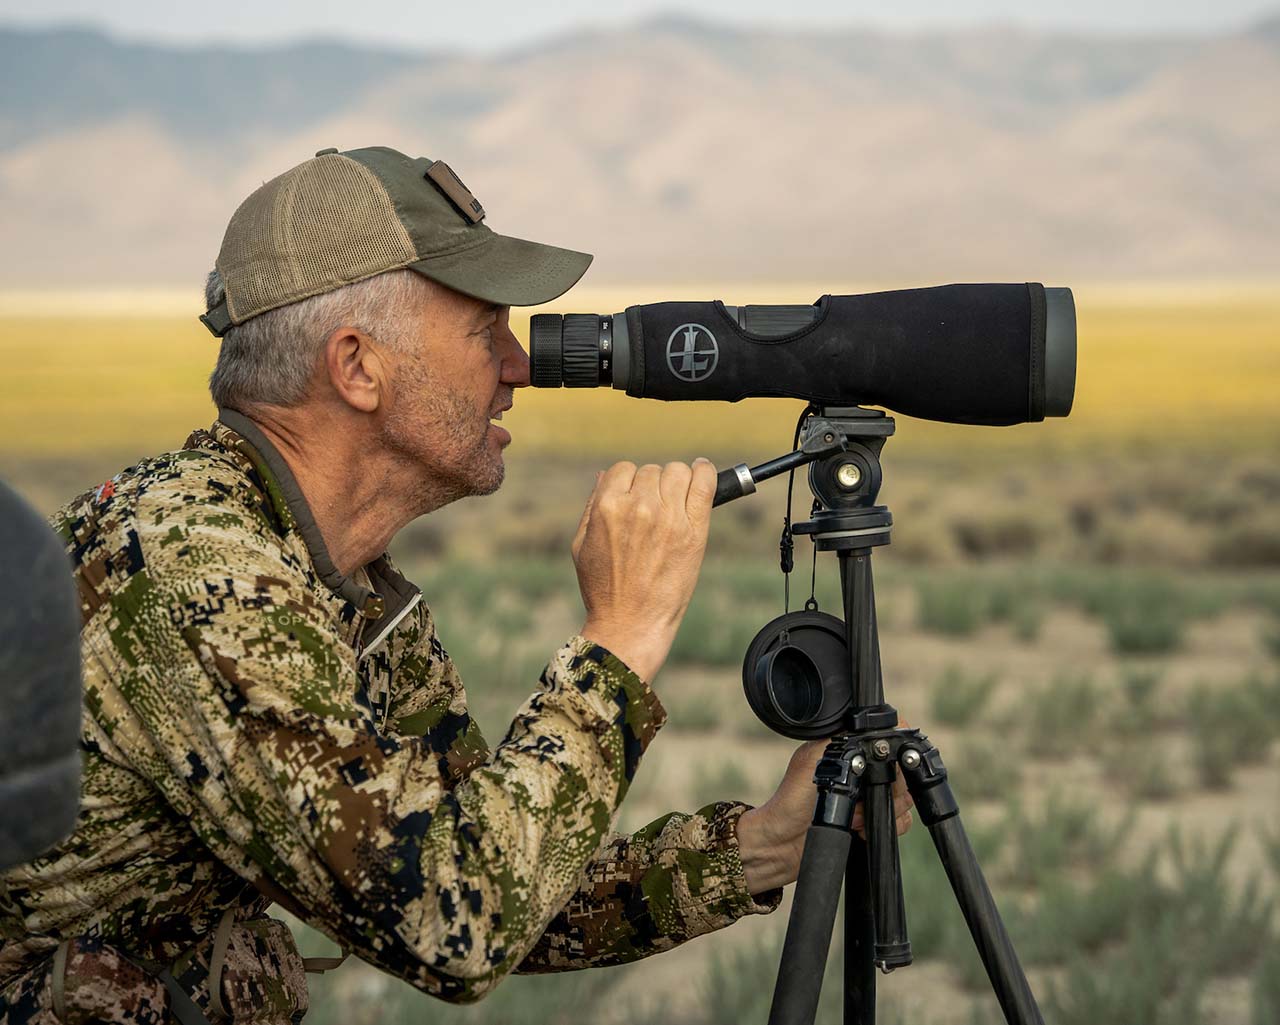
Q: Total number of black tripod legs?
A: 3